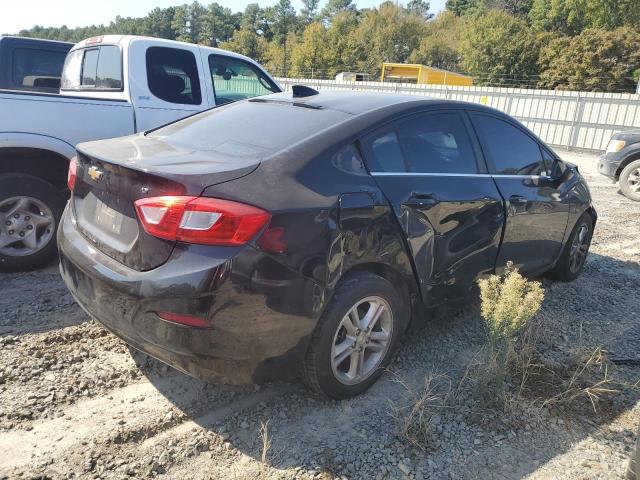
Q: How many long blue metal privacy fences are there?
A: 0